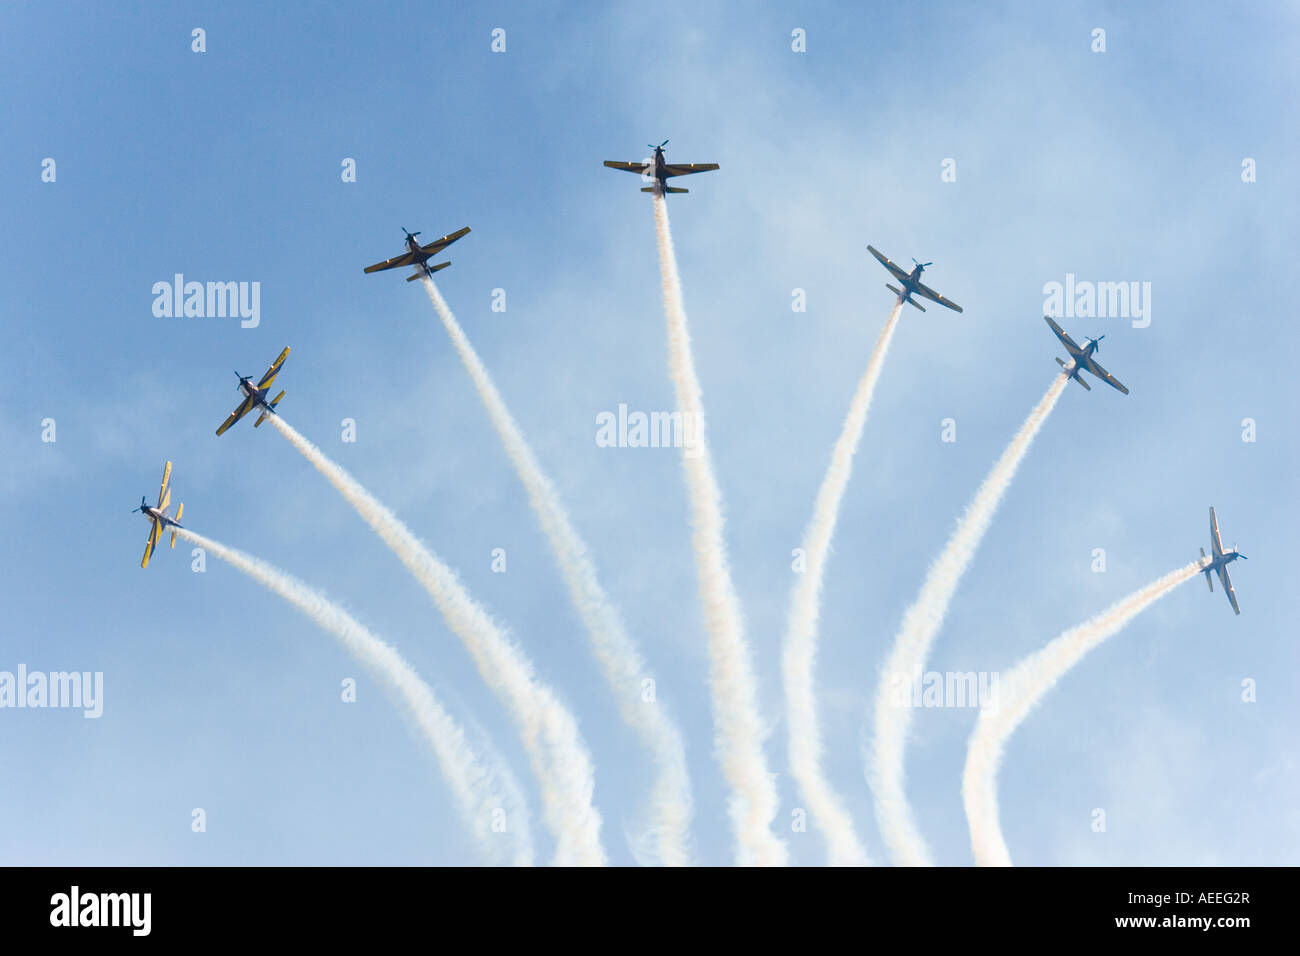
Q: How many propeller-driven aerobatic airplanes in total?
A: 7